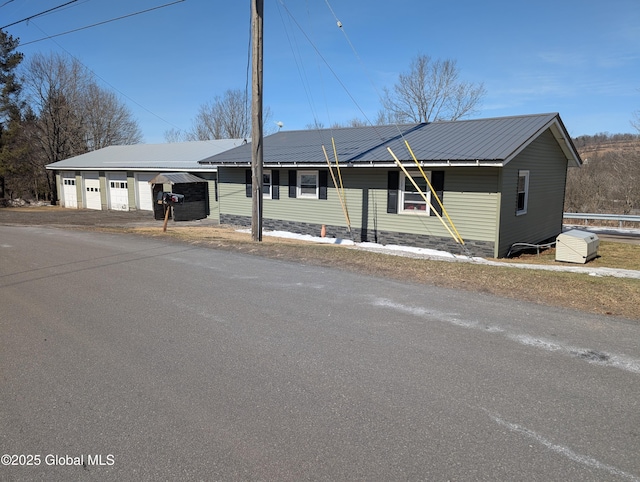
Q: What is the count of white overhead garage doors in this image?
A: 4